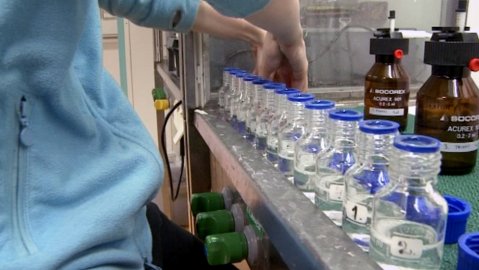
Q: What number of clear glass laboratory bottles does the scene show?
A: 12